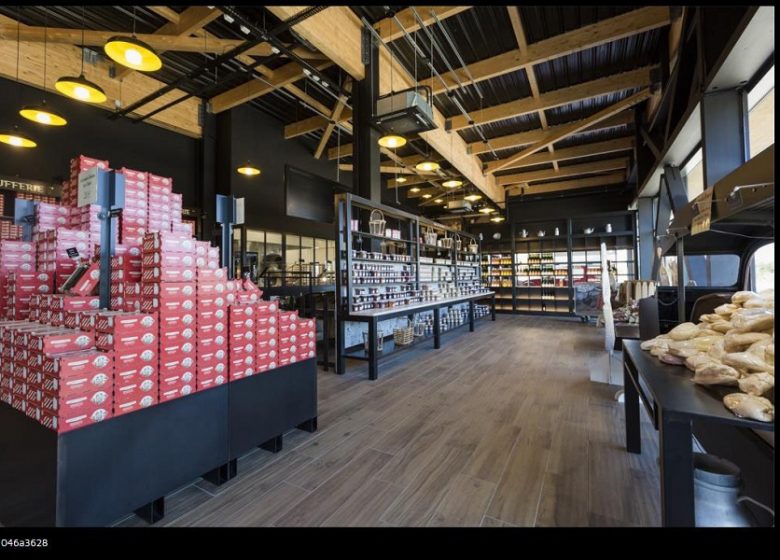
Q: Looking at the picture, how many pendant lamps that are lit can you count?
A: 15